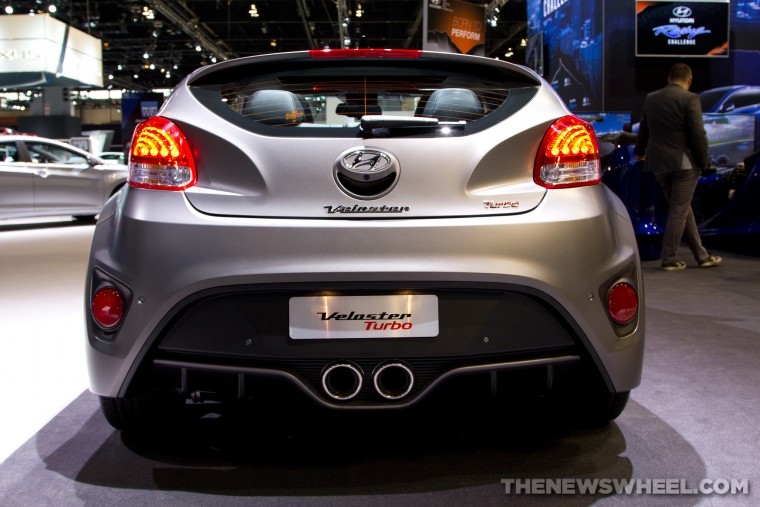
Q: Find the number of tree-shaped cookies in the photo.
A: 0